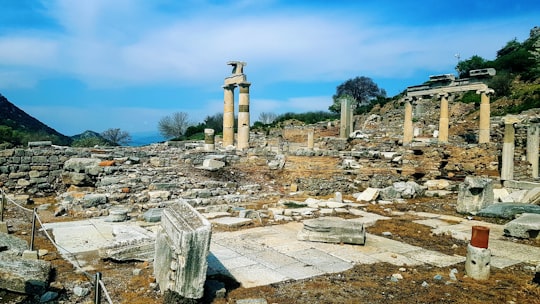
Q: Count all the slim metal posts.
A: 3